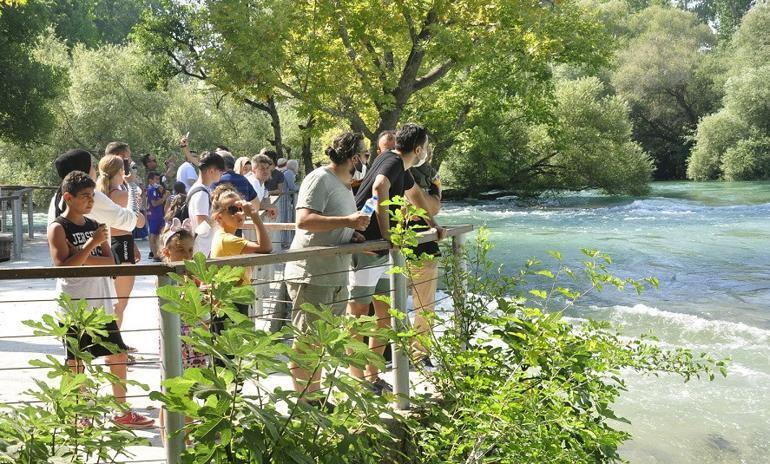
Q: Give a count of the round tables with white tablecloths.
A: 0